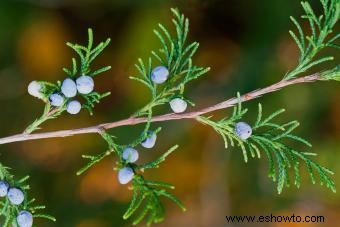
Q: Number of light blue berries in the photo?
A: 14